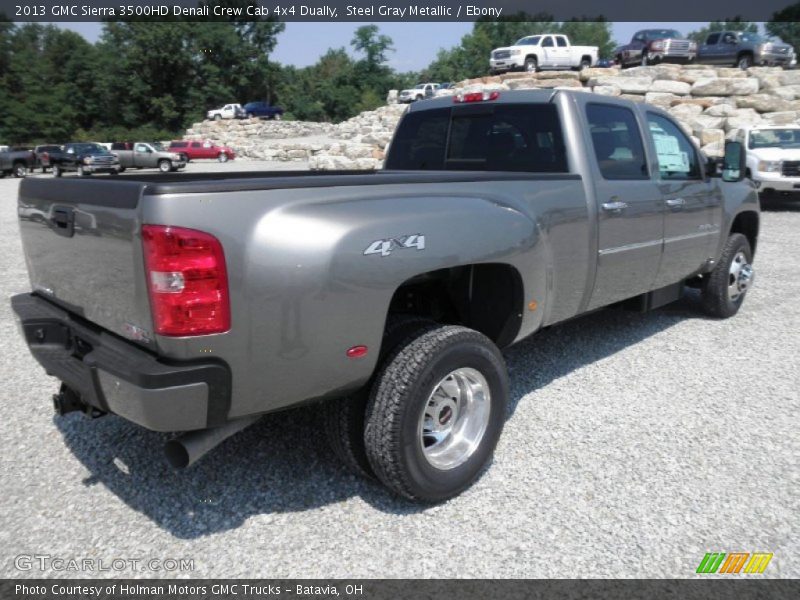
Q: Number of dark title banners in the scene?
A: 2